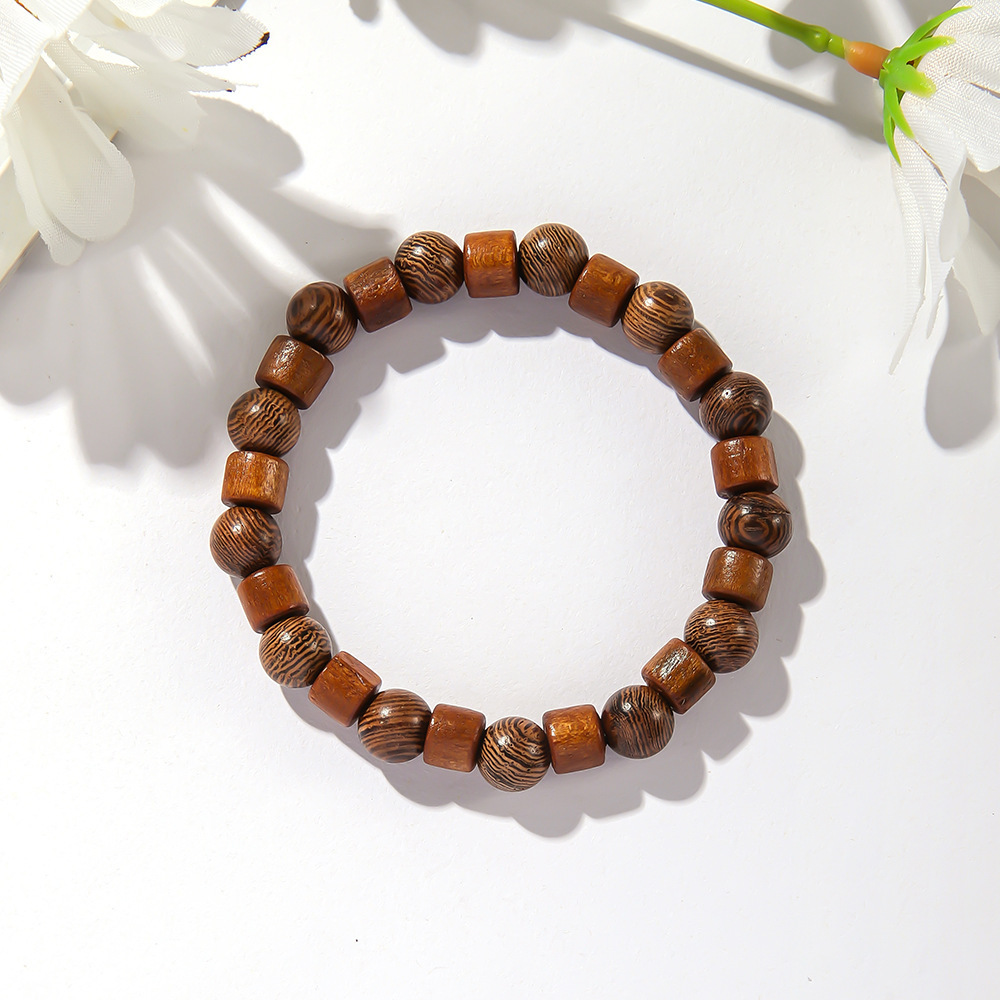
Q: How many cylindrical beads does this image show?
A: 13